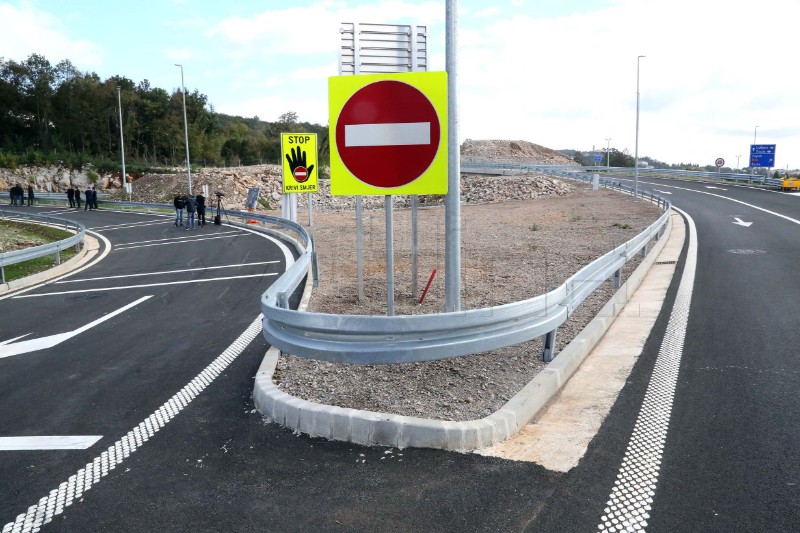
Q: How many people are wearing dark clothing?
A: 11